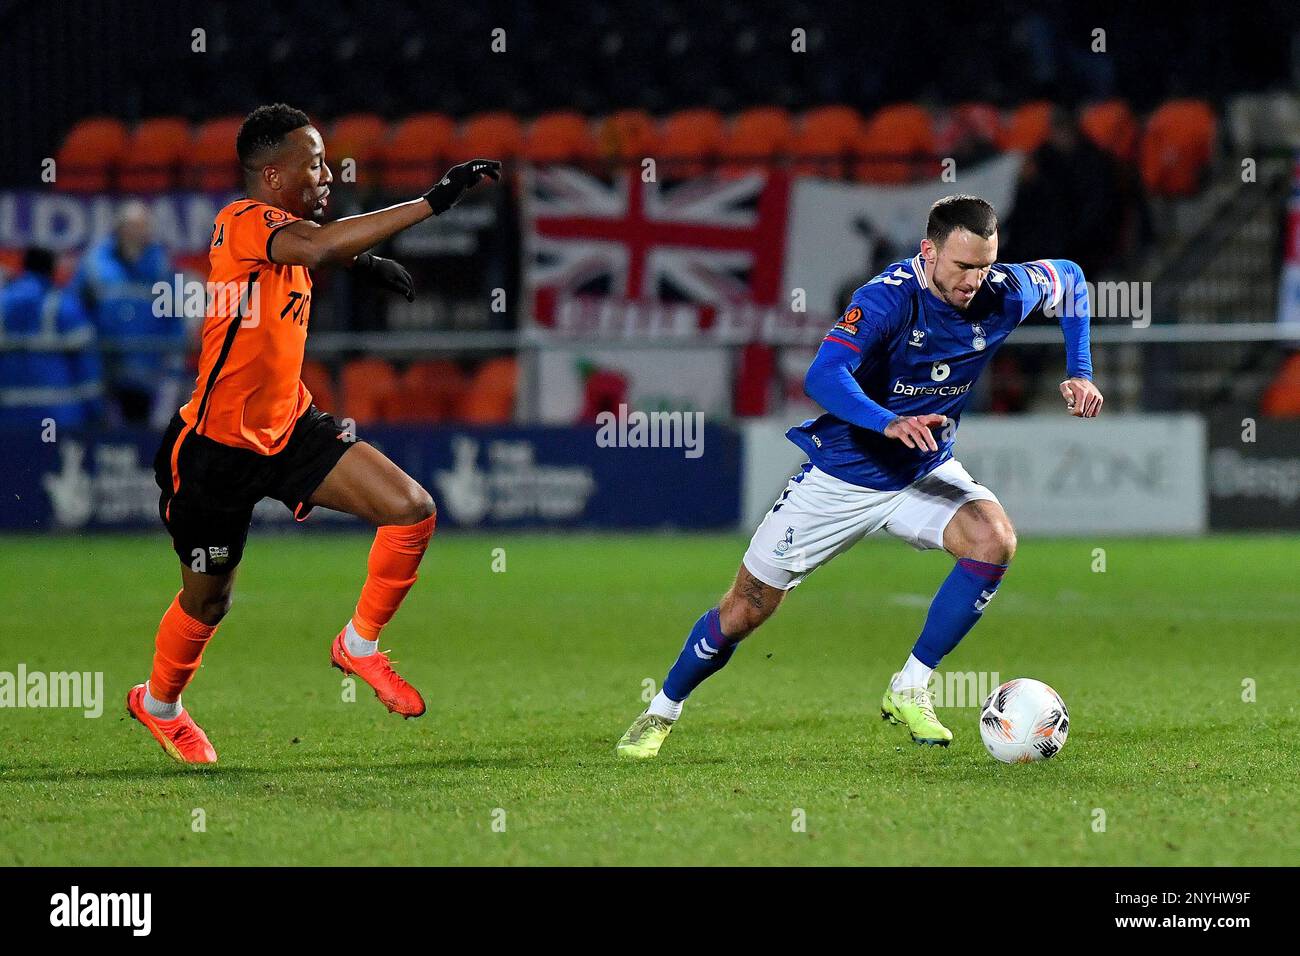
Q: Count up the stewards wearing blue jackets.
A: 2